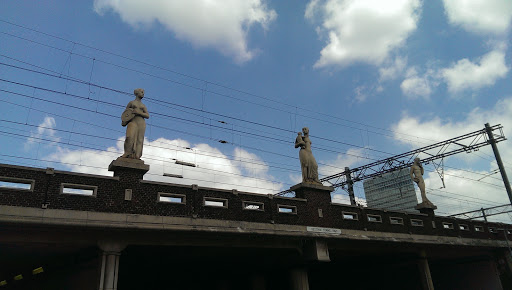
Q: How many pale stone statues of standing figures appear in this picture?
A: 3